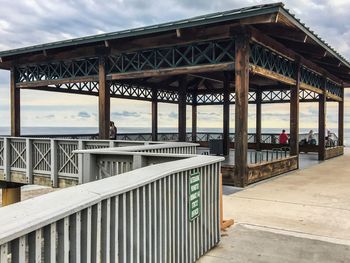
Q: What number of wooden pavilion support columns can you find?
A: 11